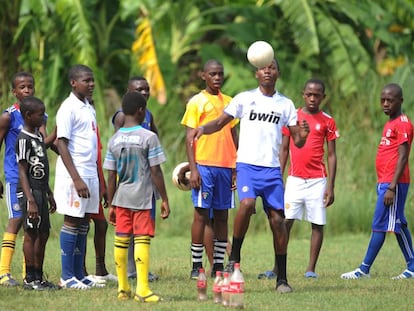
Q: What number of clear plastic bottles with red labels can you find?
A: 4